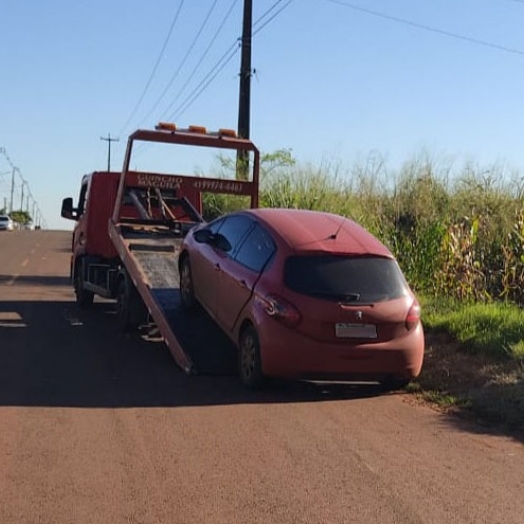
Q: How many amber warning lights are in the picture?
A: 3